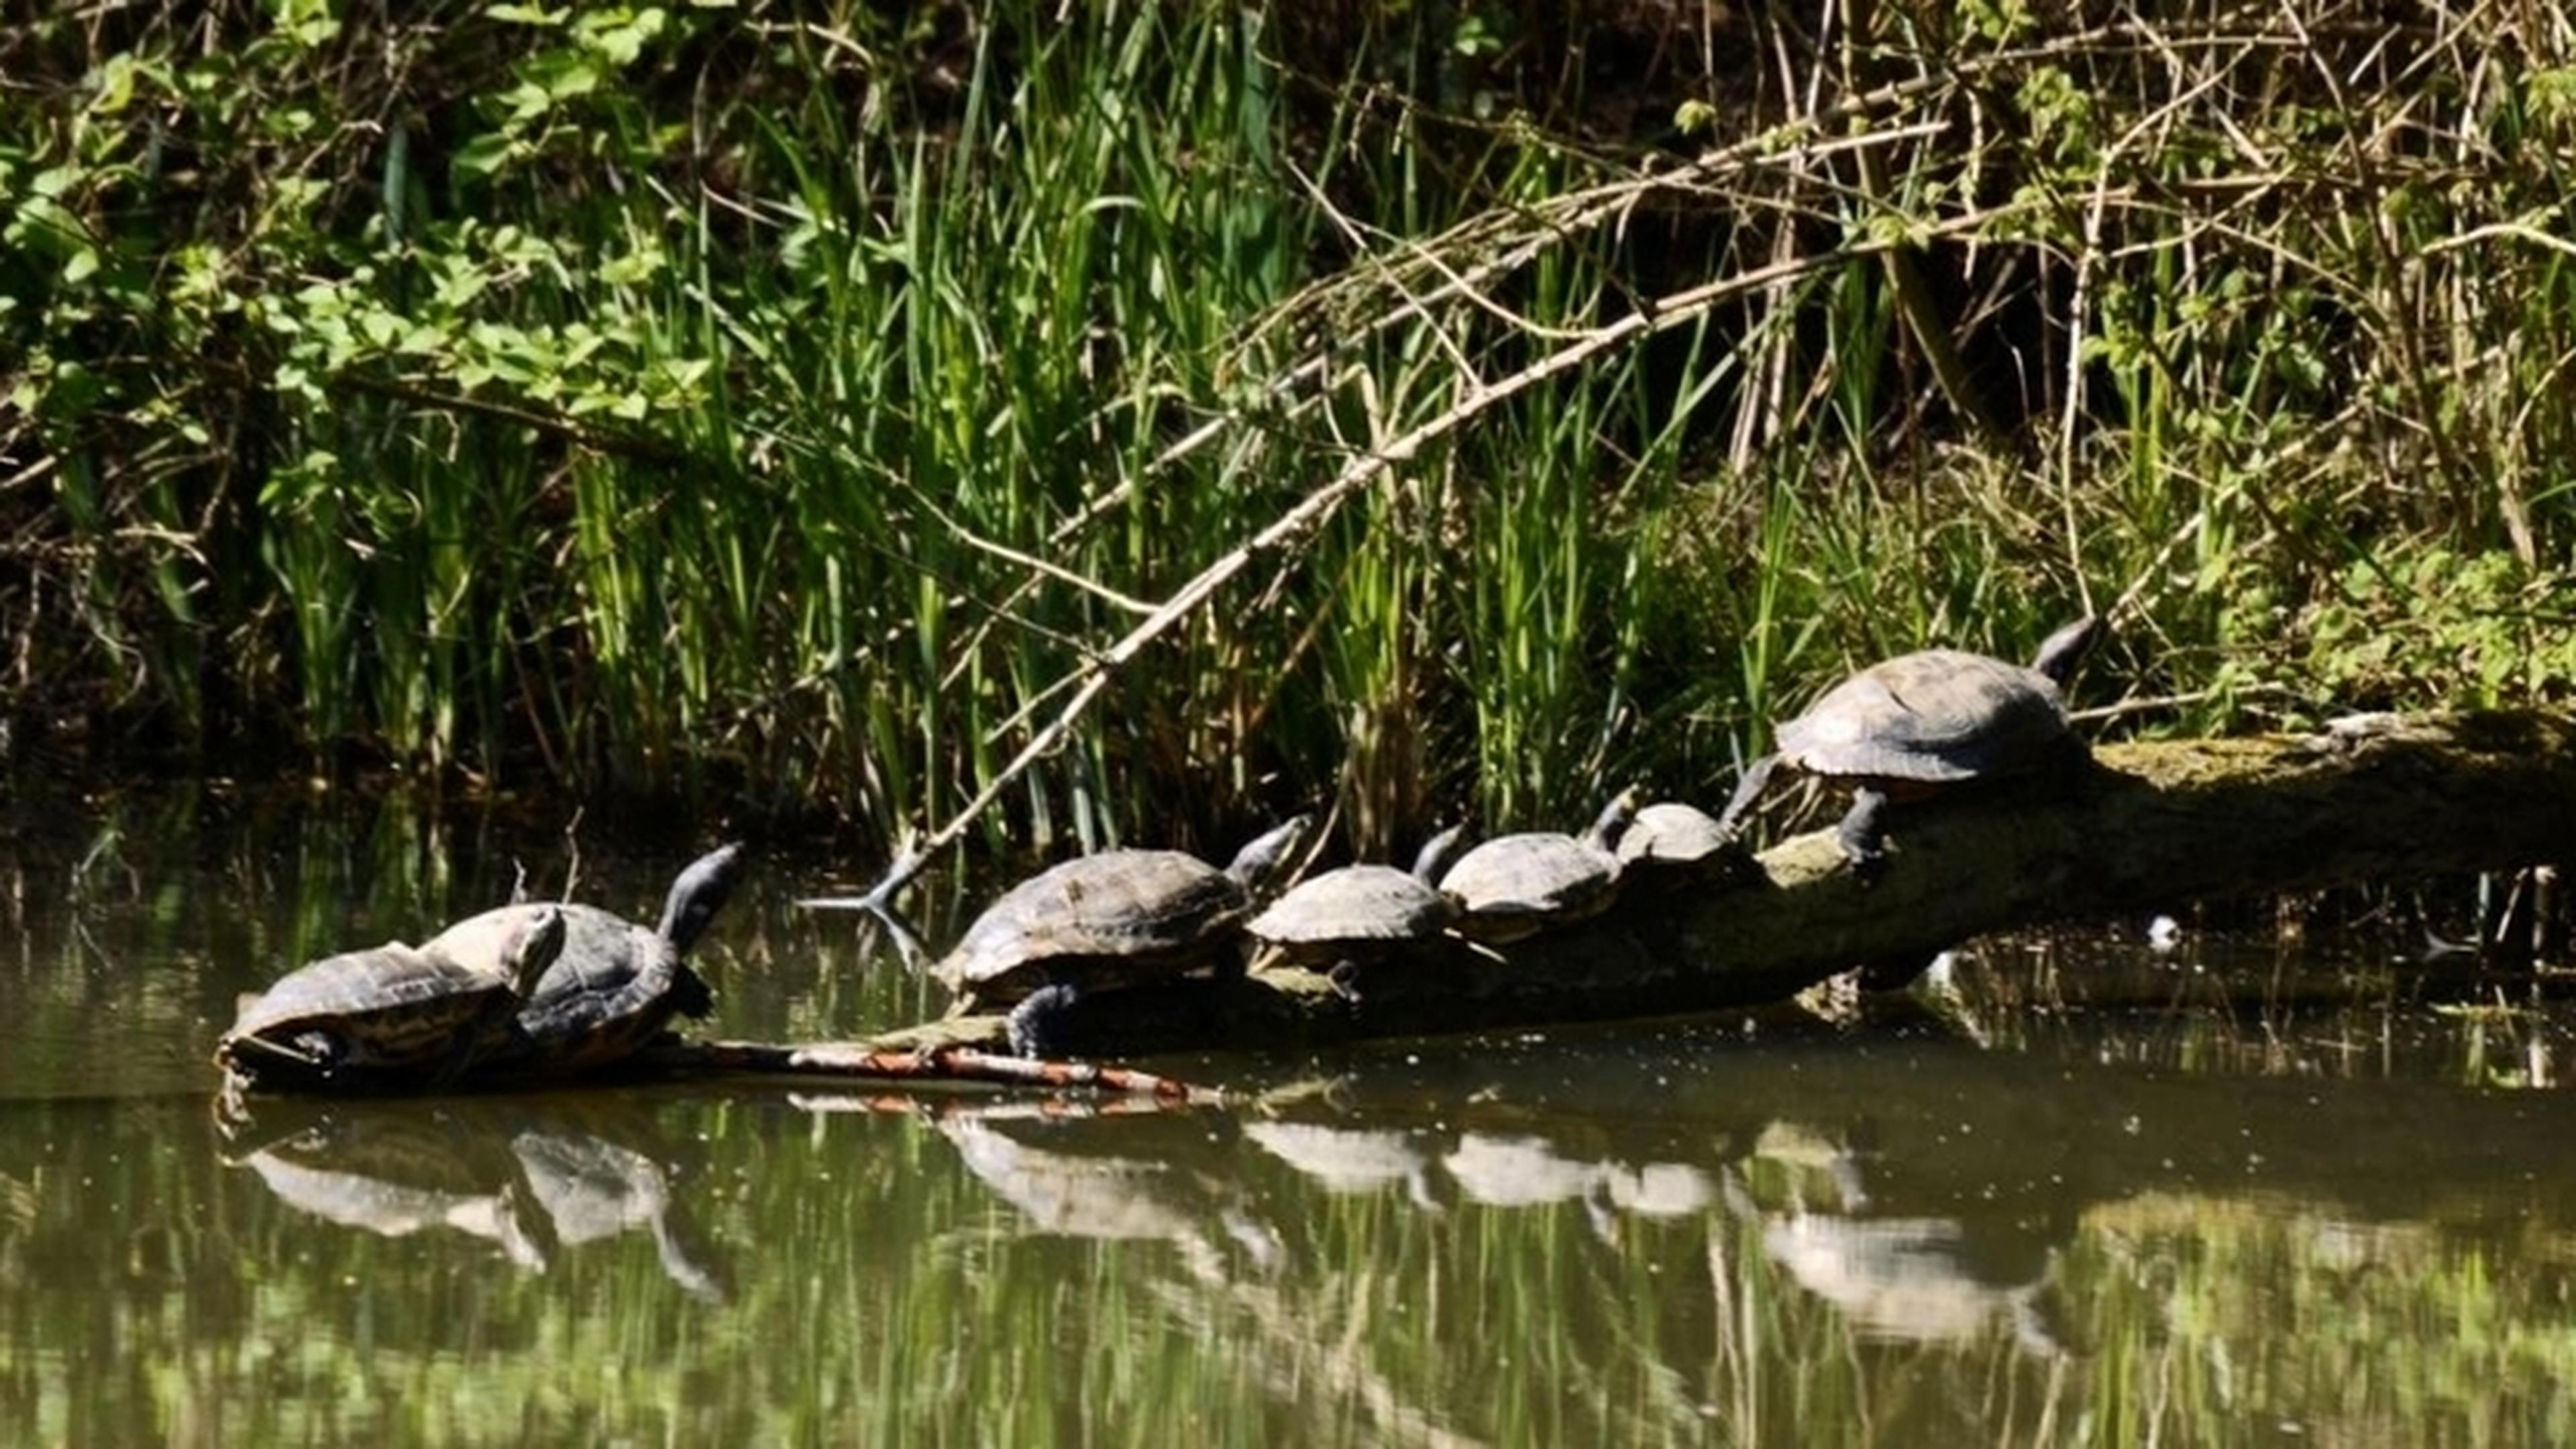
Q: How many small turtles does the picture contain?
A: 3